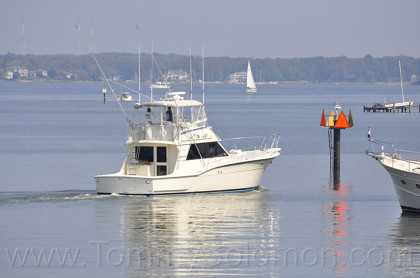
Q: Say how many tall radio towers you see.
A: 3